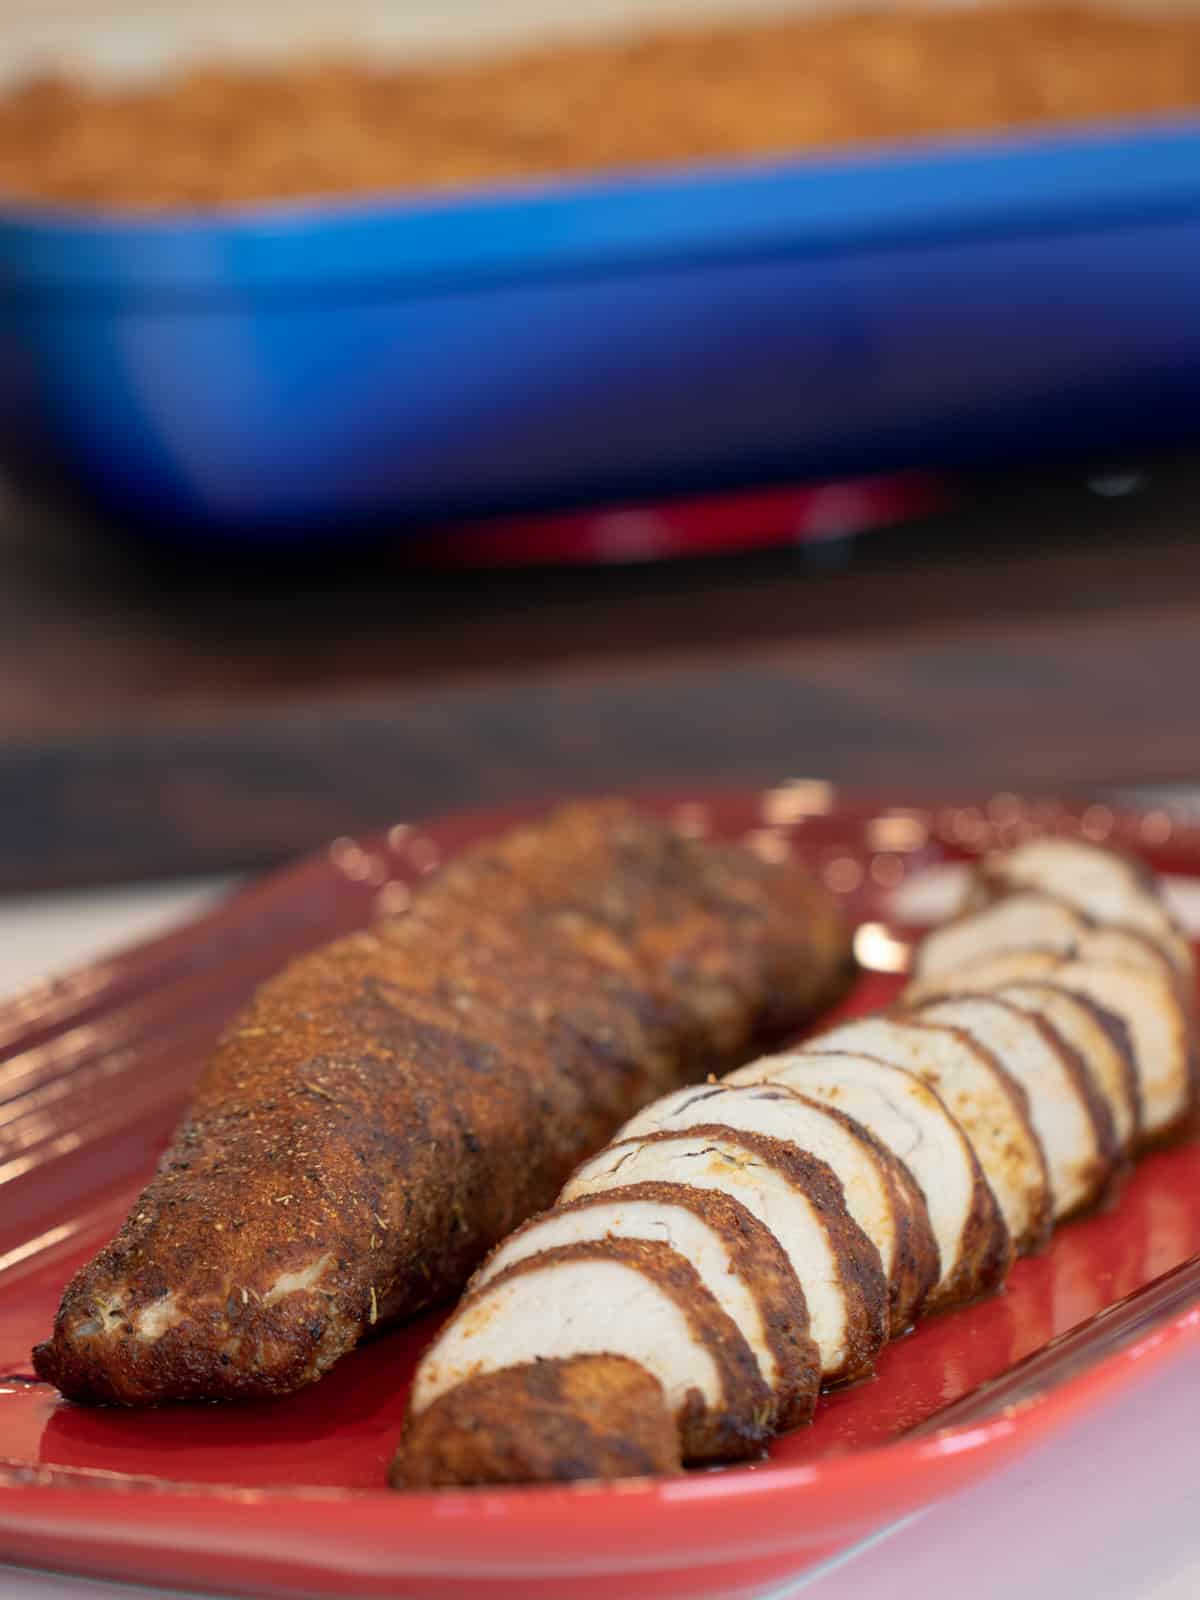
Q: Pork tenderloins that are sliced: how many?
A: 1